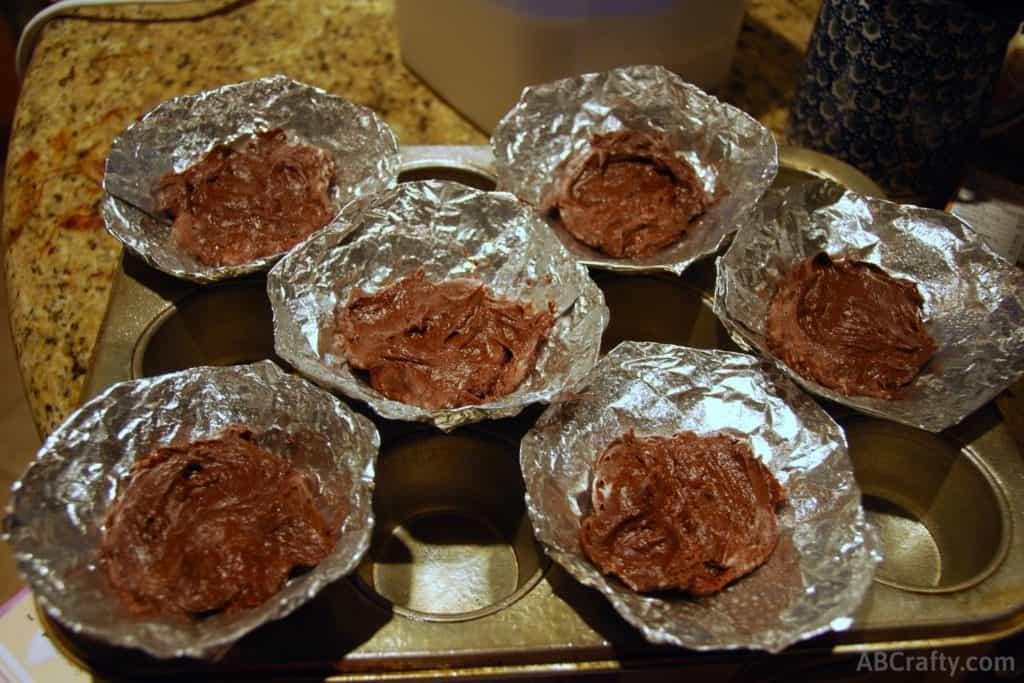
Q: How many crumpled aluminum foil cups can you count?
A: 6